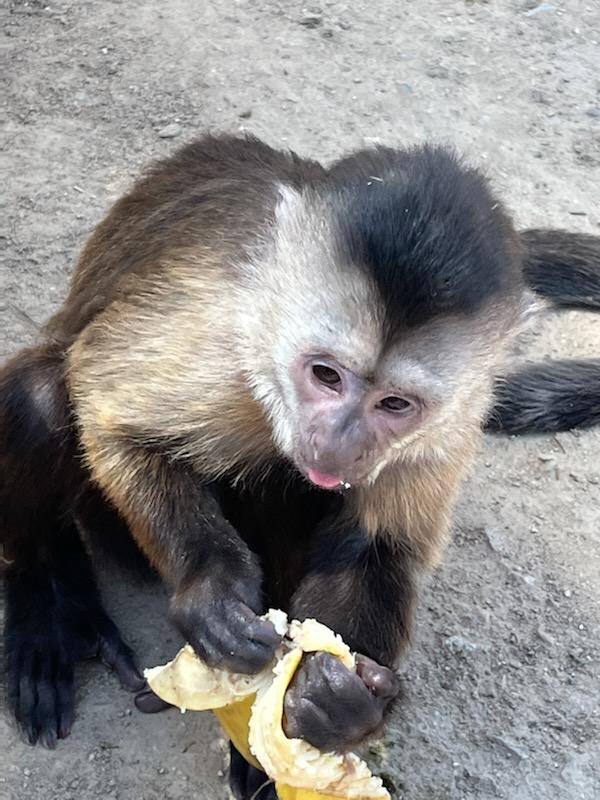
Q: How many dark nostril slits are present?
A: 2